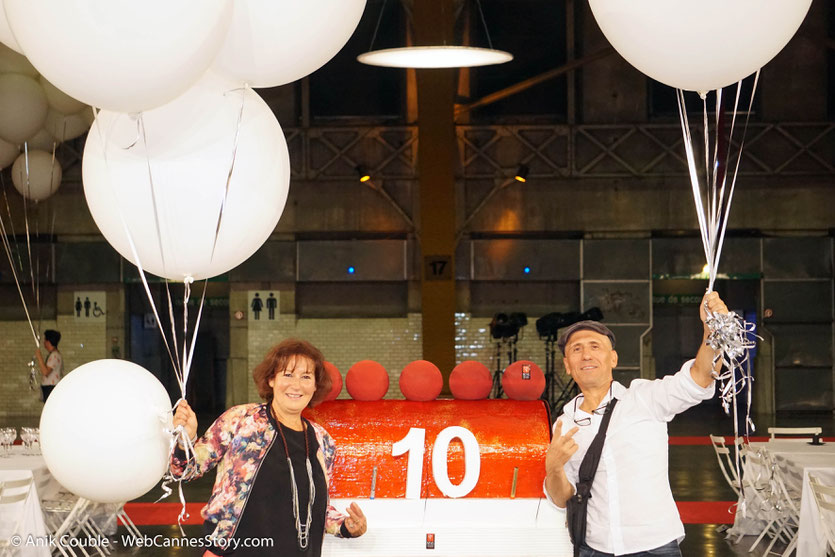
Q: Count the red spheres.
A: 5